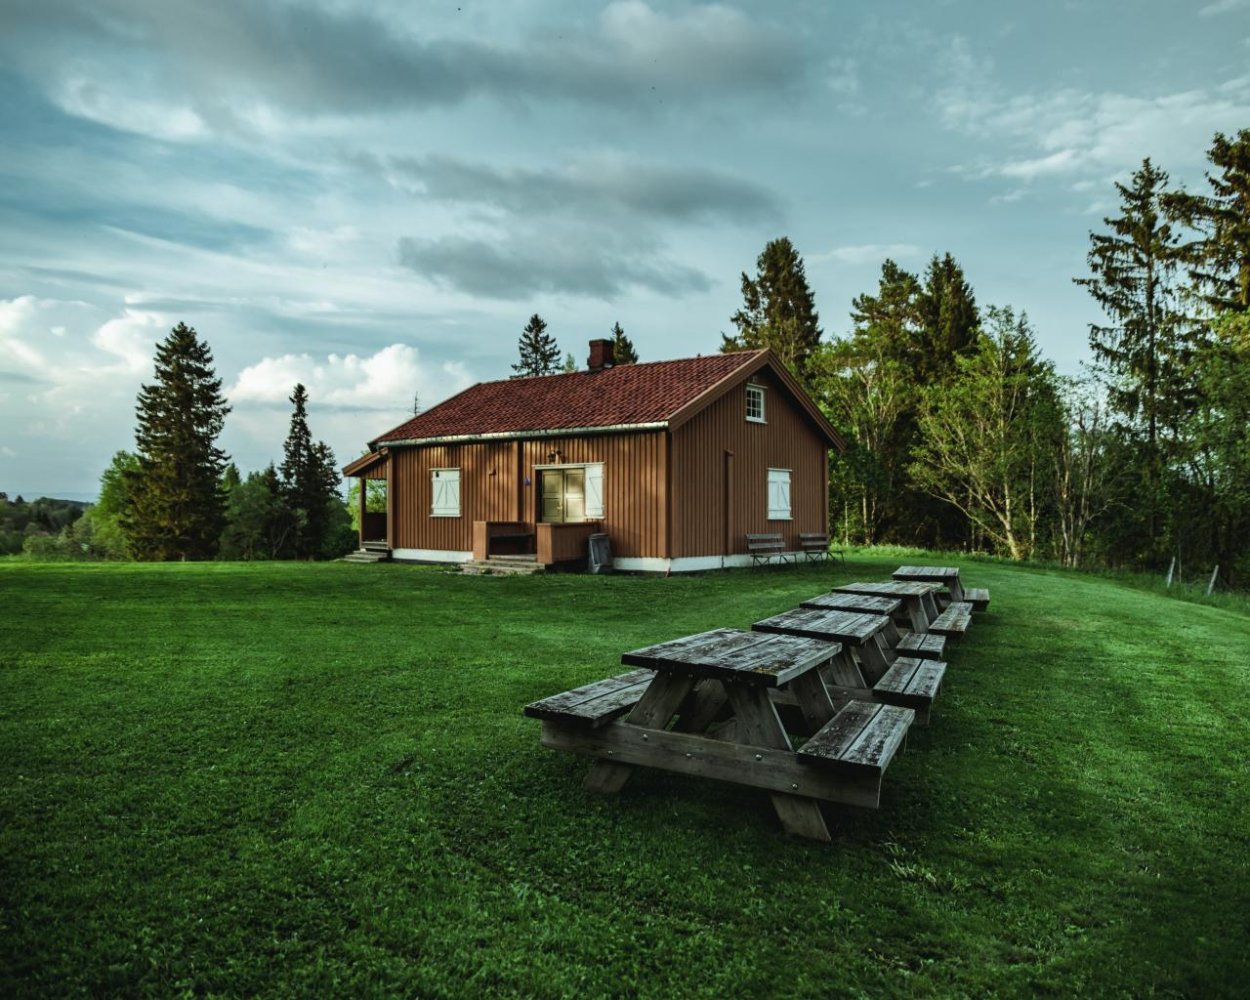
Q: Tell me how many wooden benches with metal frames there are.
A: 2